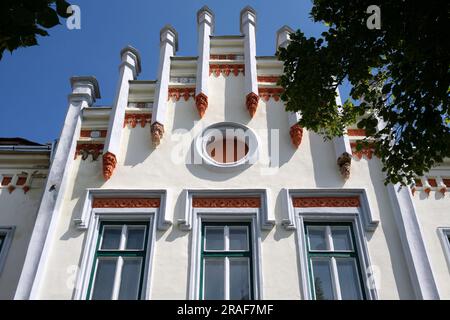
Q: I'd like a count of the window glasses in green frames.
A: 12